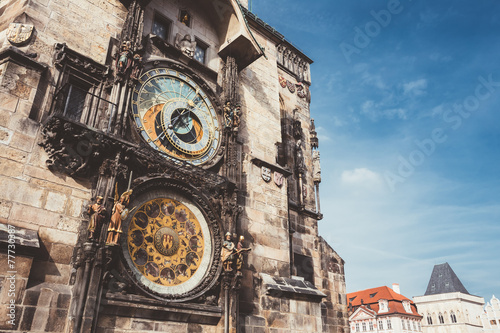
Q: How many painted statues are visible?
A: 8